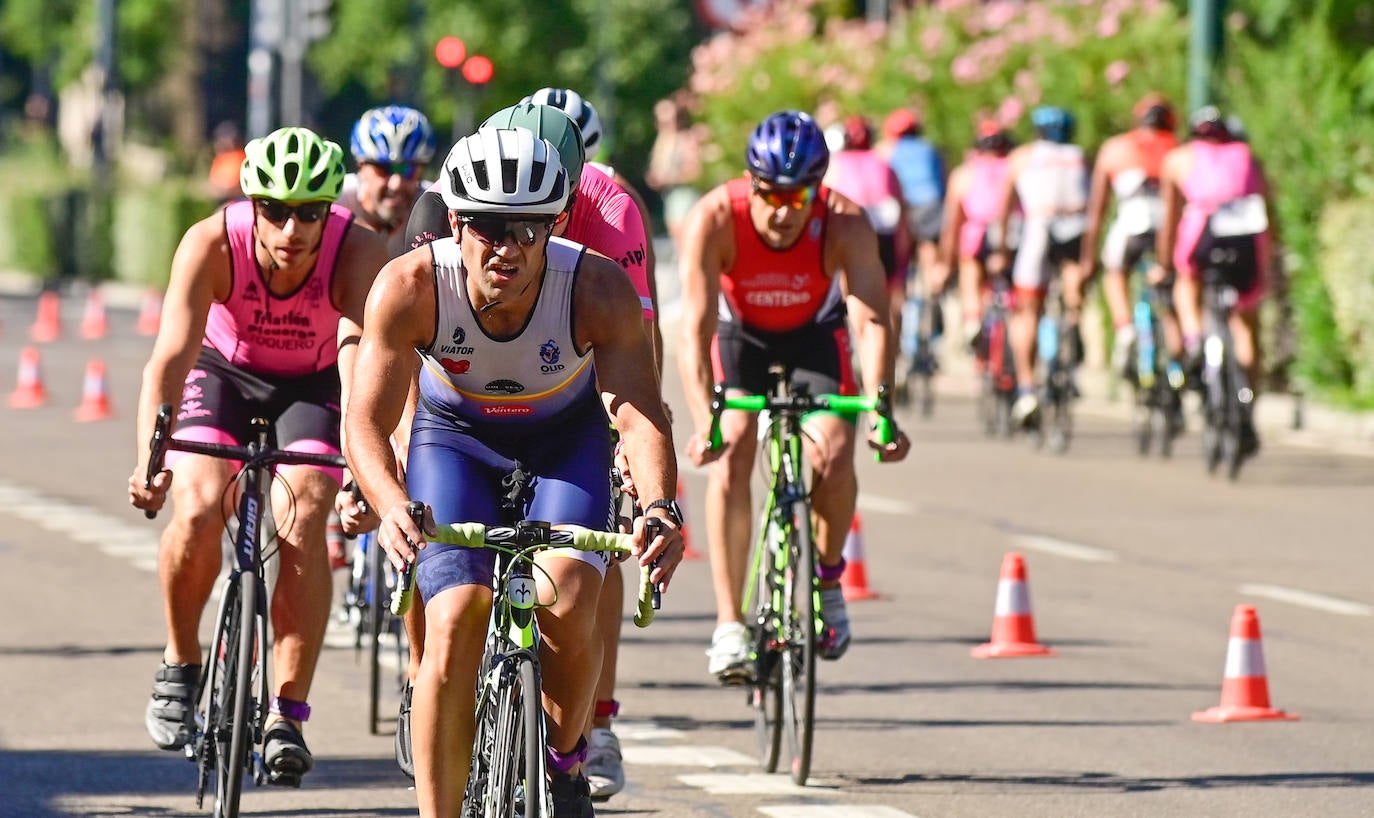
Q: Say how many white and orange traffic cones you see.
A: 9